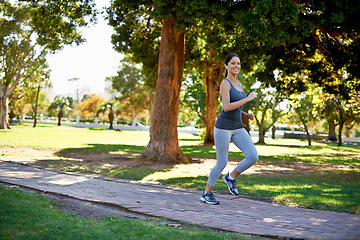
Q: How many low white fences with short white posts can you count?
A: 1